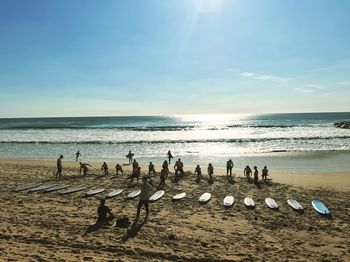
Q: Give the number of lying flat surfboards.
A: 15